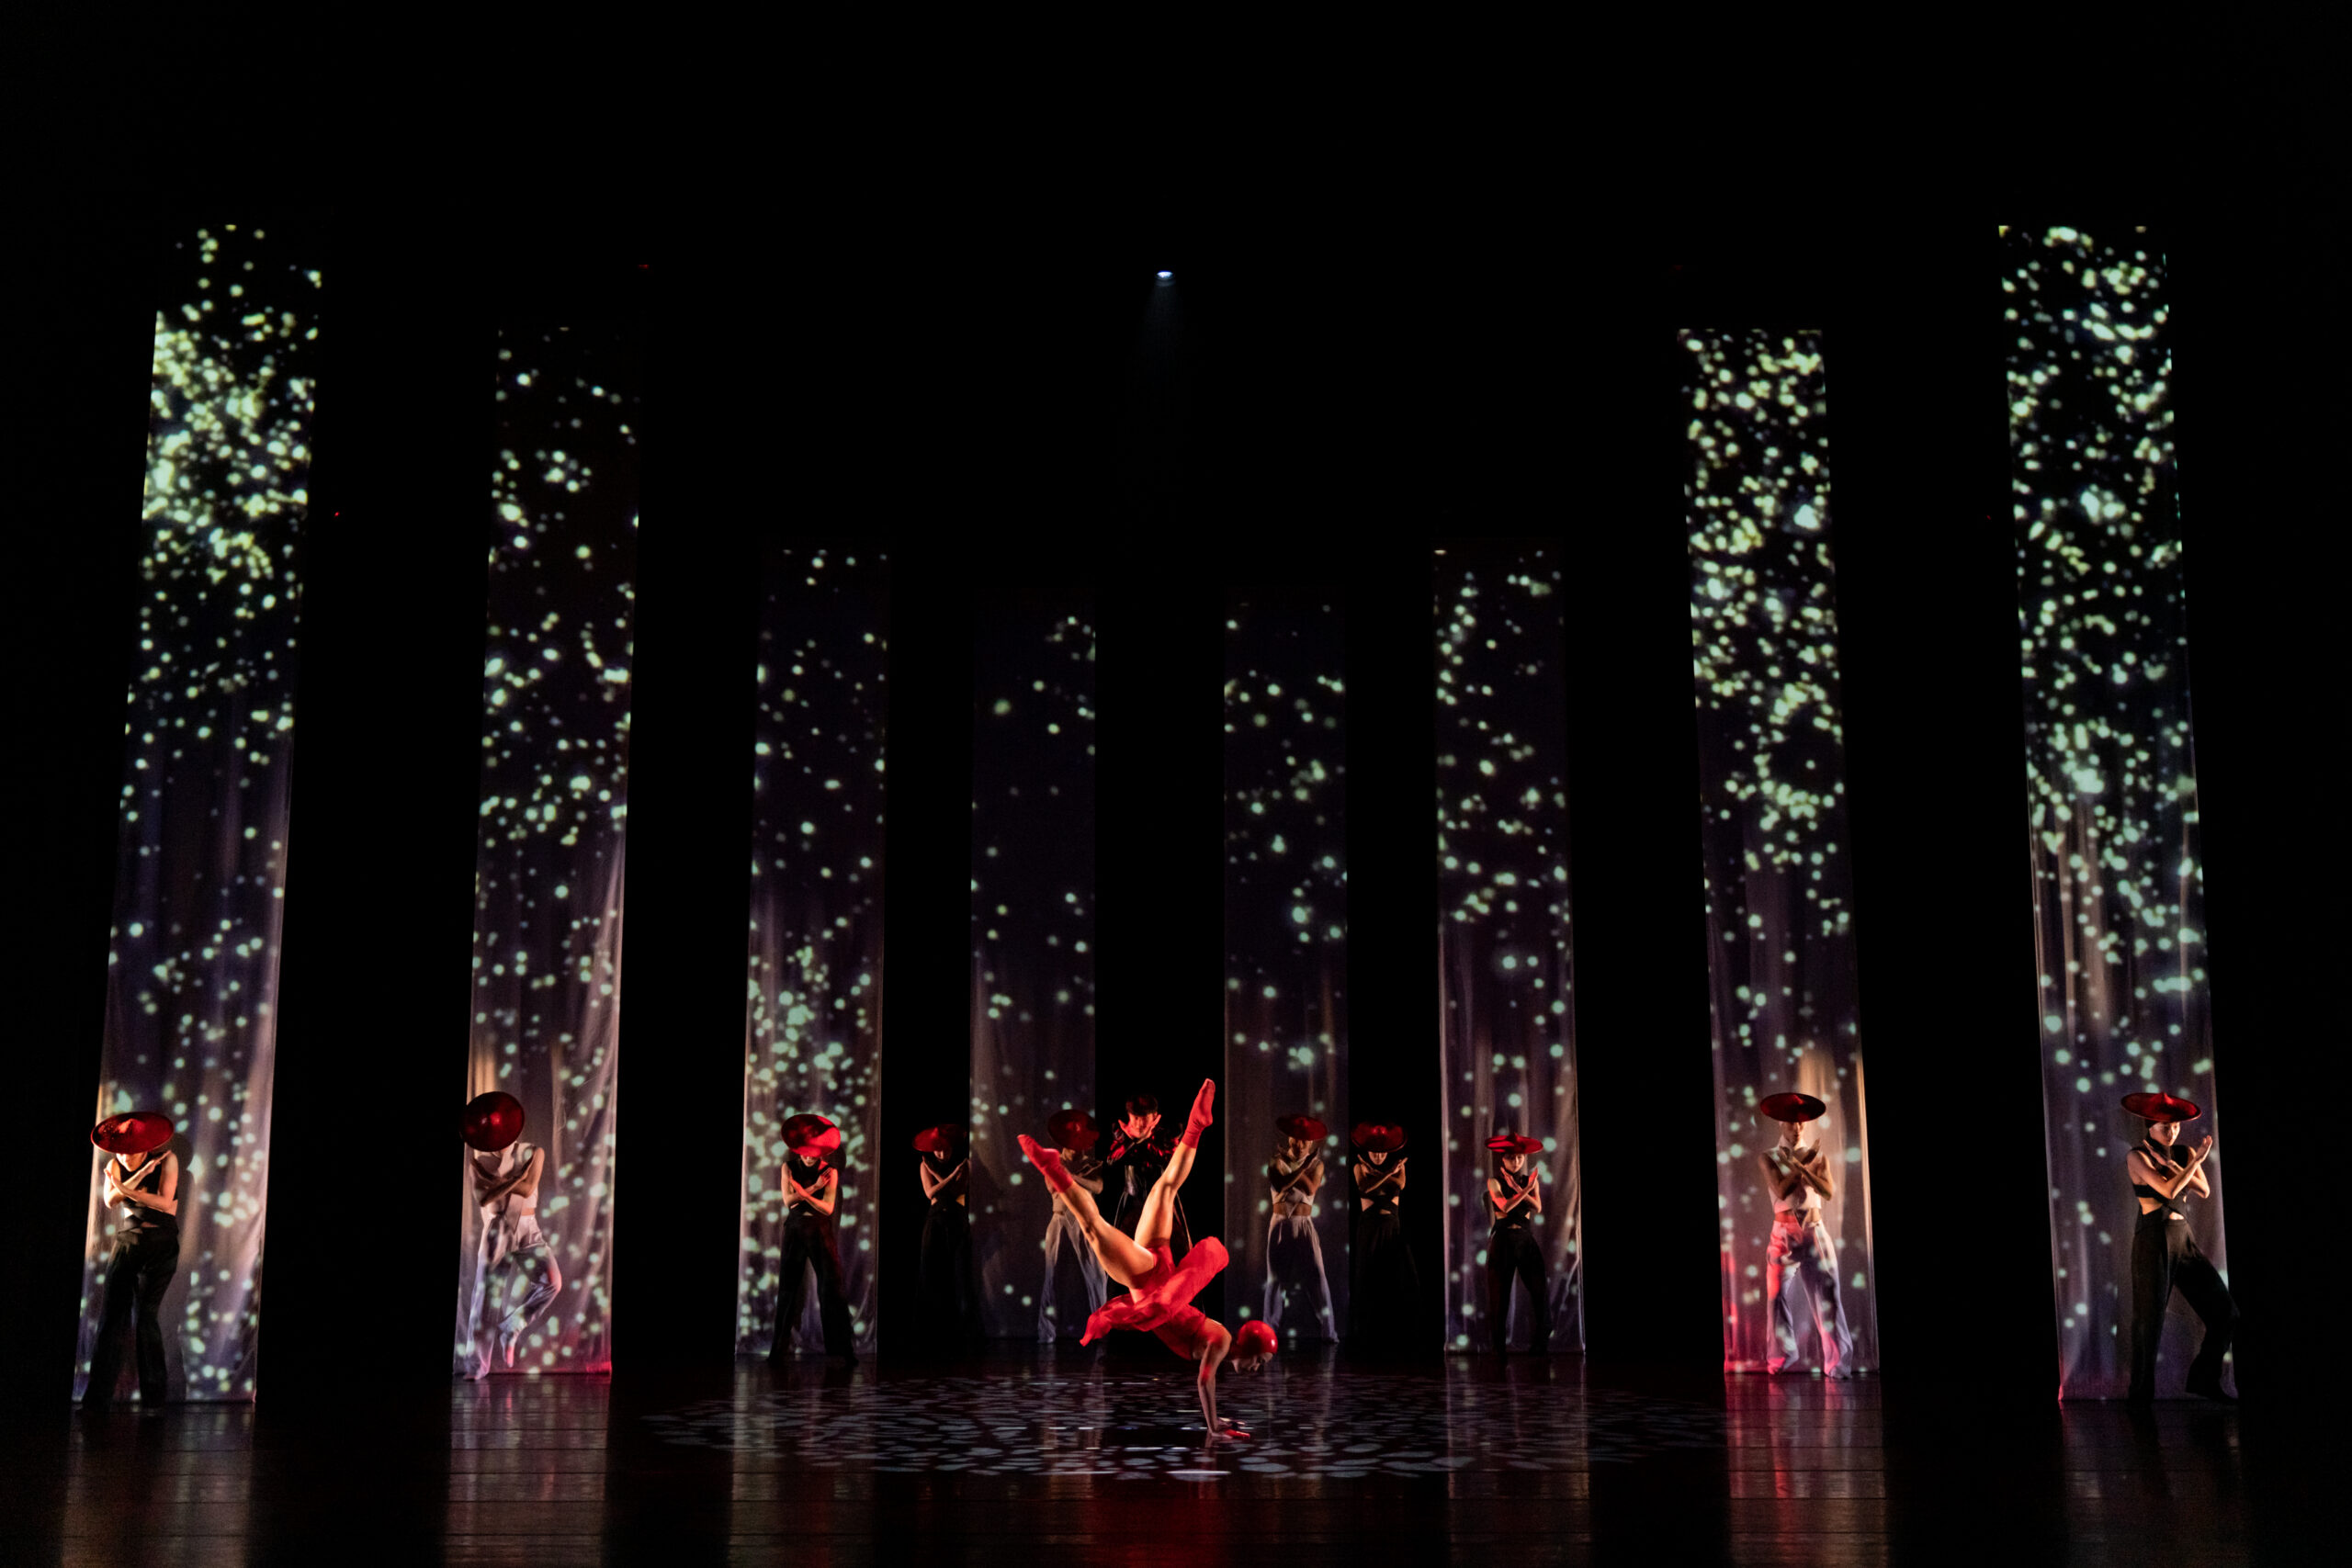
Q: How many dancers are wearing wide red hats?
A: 10